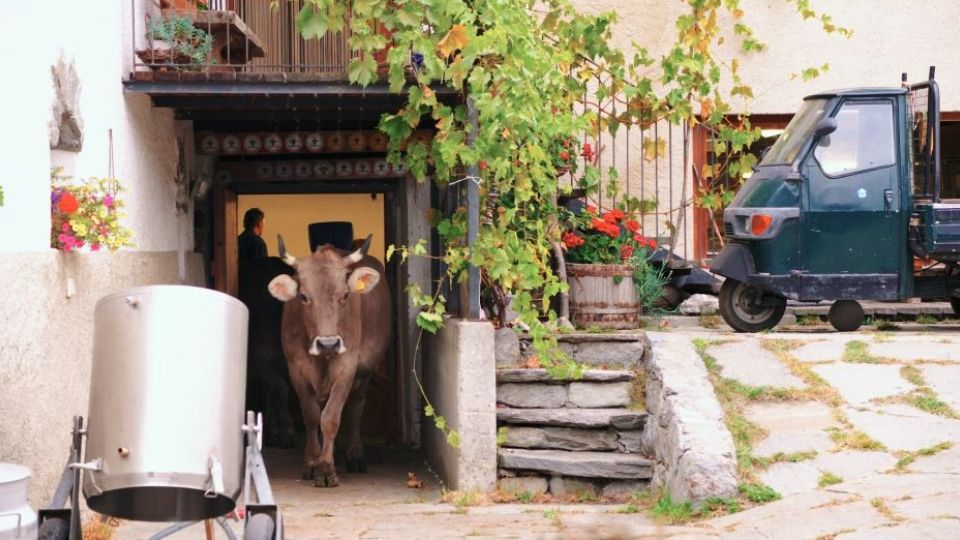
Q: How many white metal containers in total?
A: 2